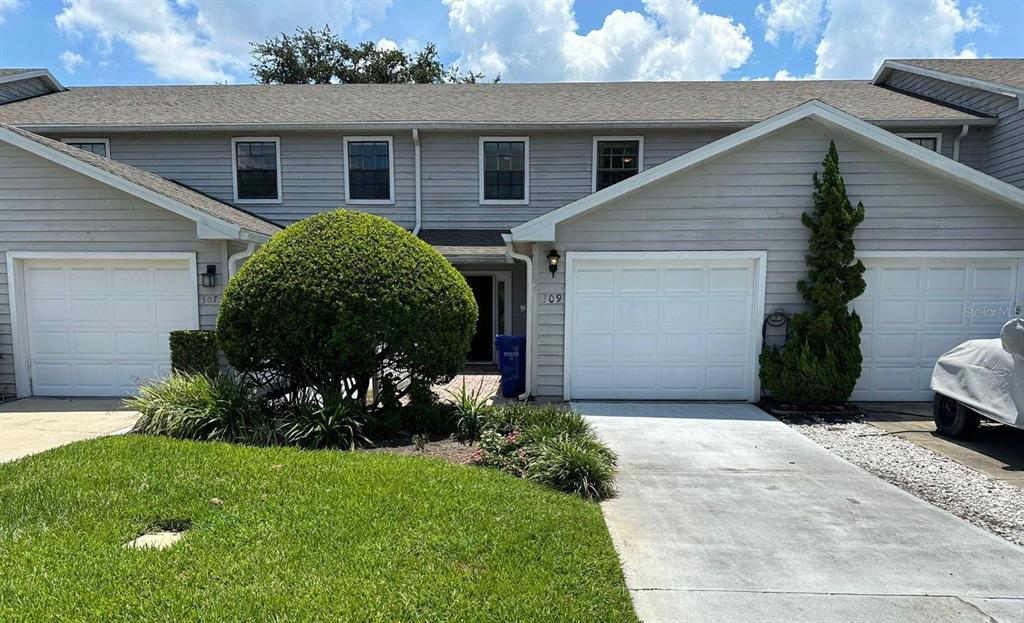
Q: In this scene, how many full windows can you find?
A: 3